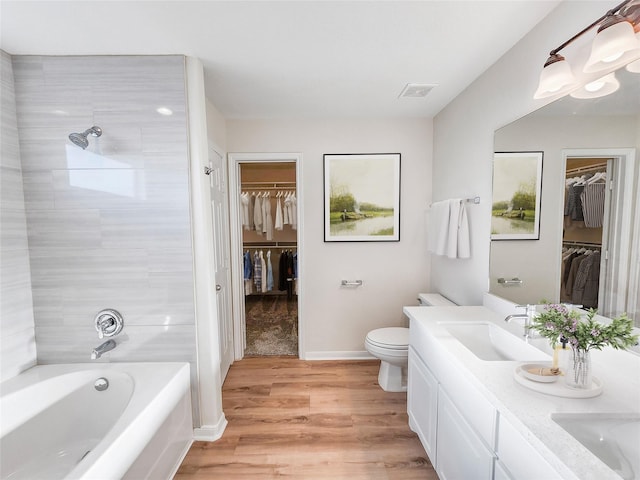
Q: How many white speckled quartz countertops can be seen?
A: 1